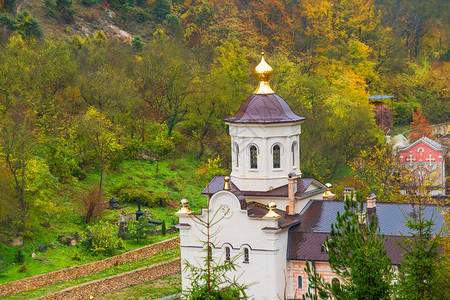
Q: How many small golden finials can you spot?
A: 4